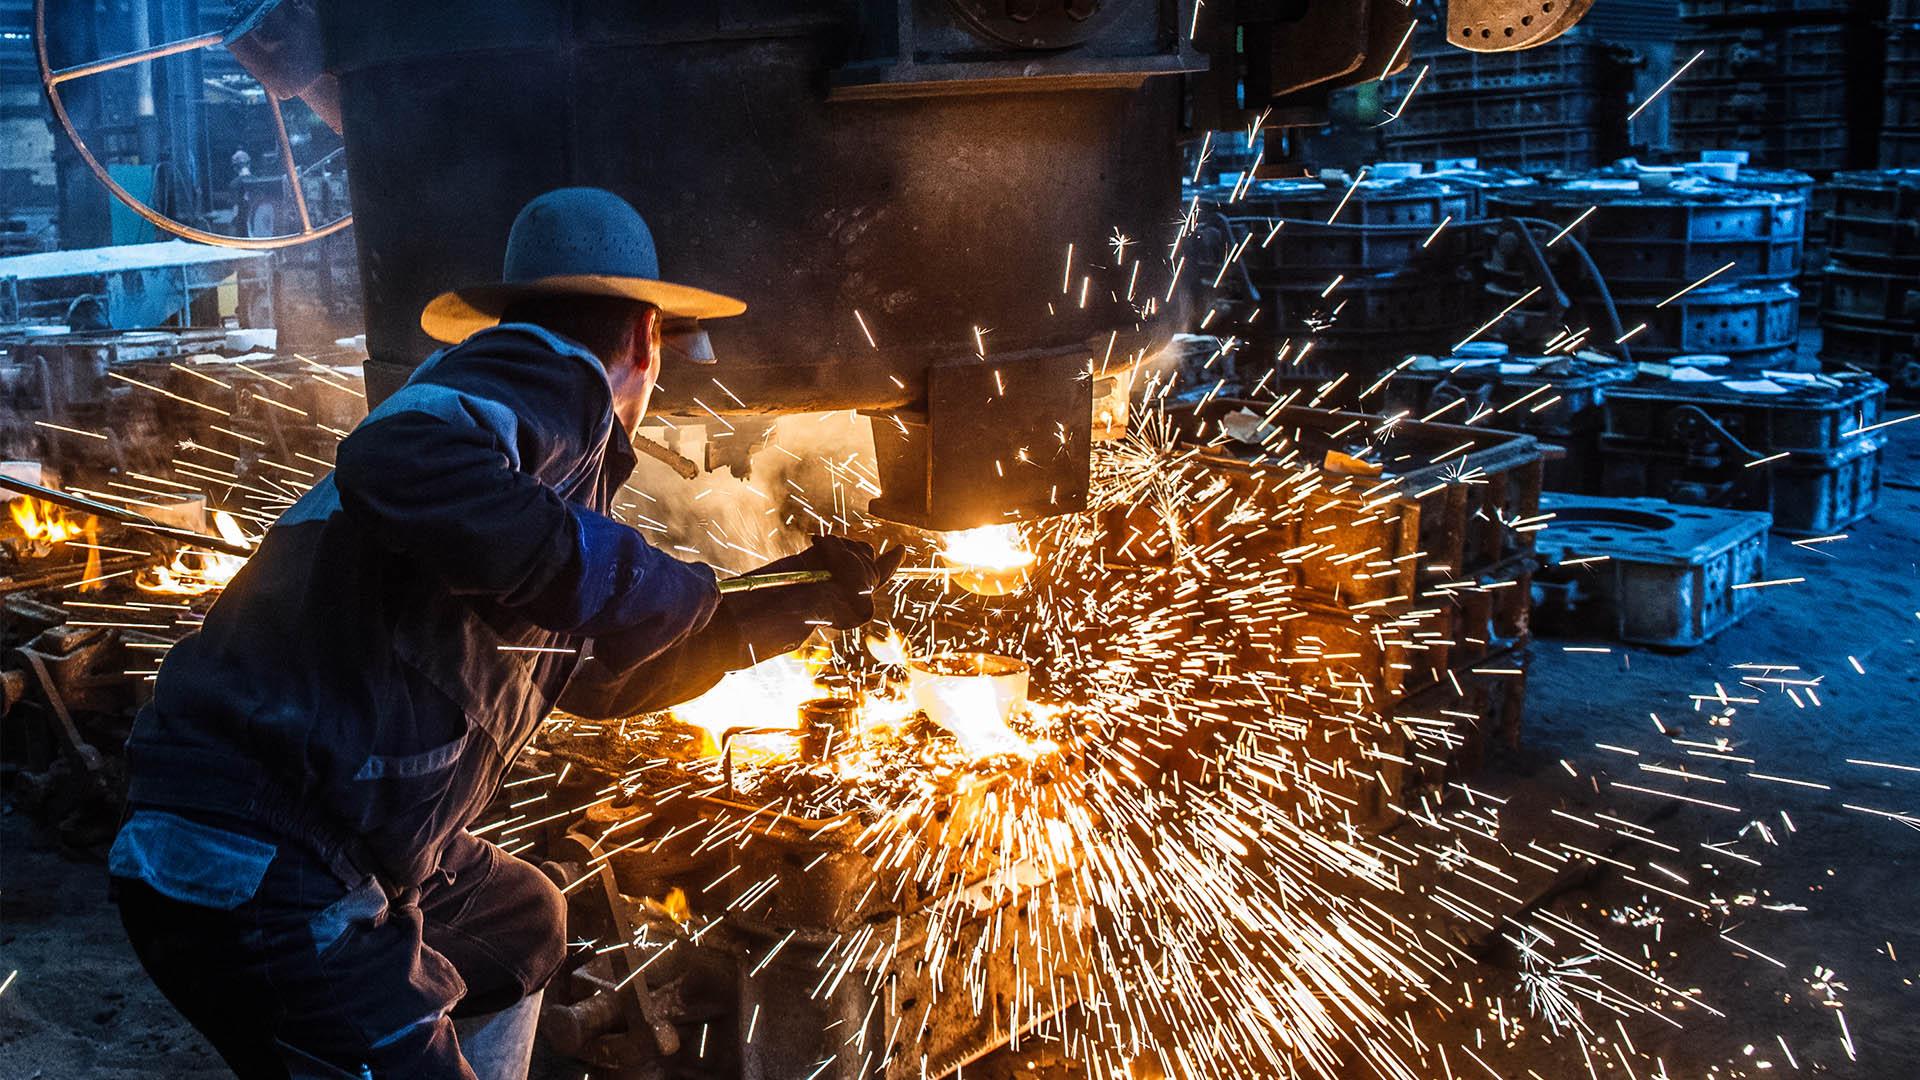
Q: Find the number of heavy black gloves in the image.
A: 1